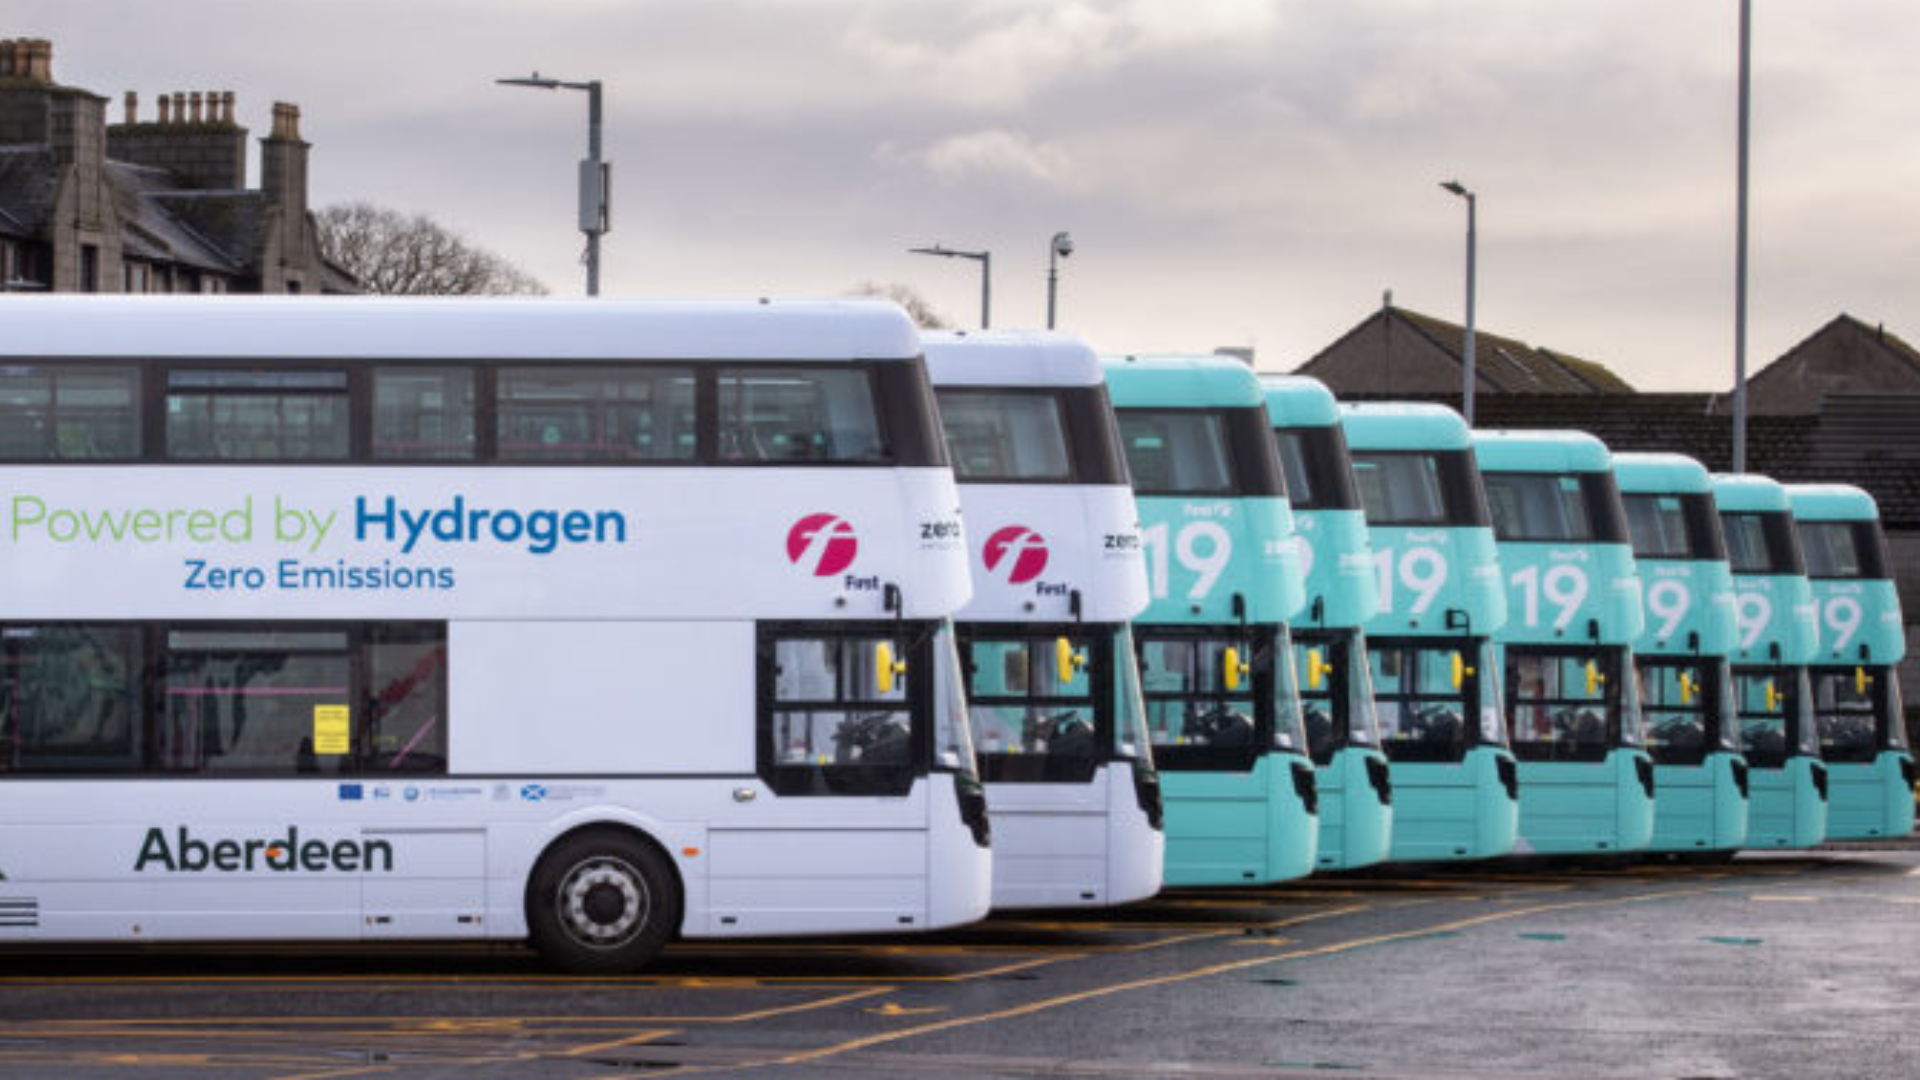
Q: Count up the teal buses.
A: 7